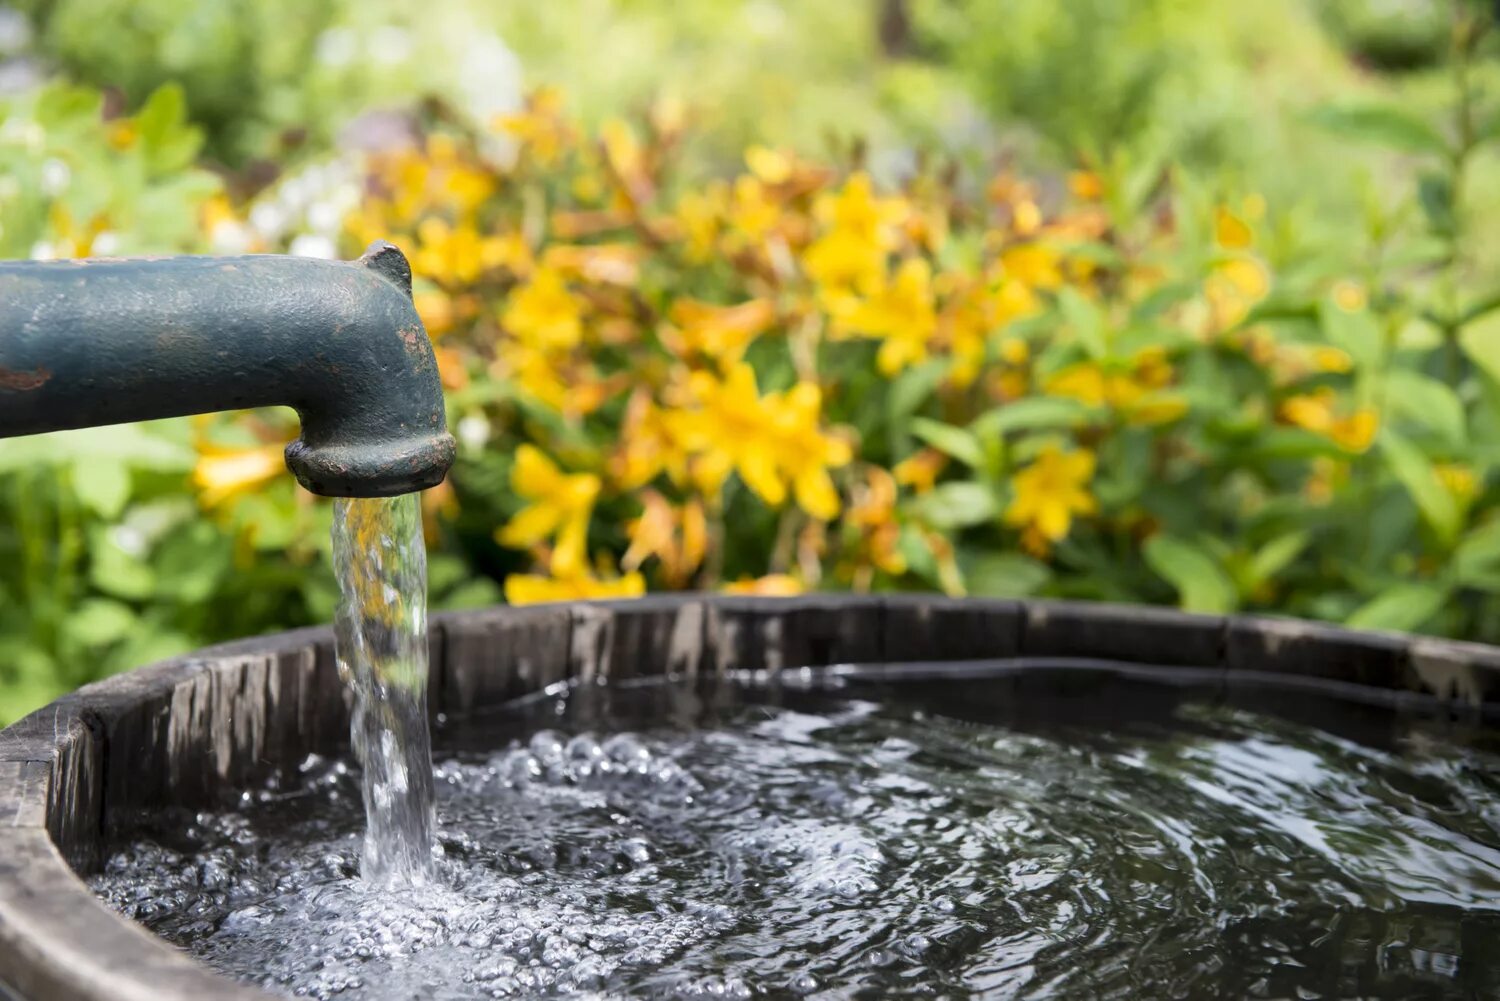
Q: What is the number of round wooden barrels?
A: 1